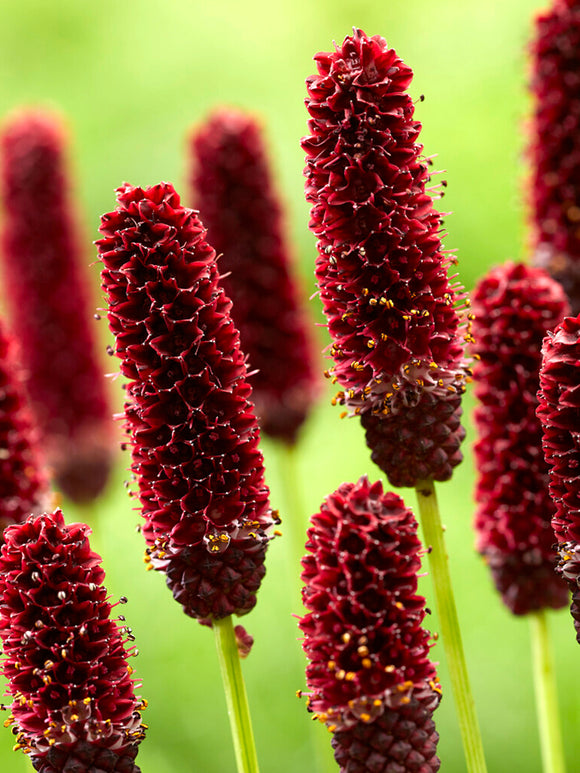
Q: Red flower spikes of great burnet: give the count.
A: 10